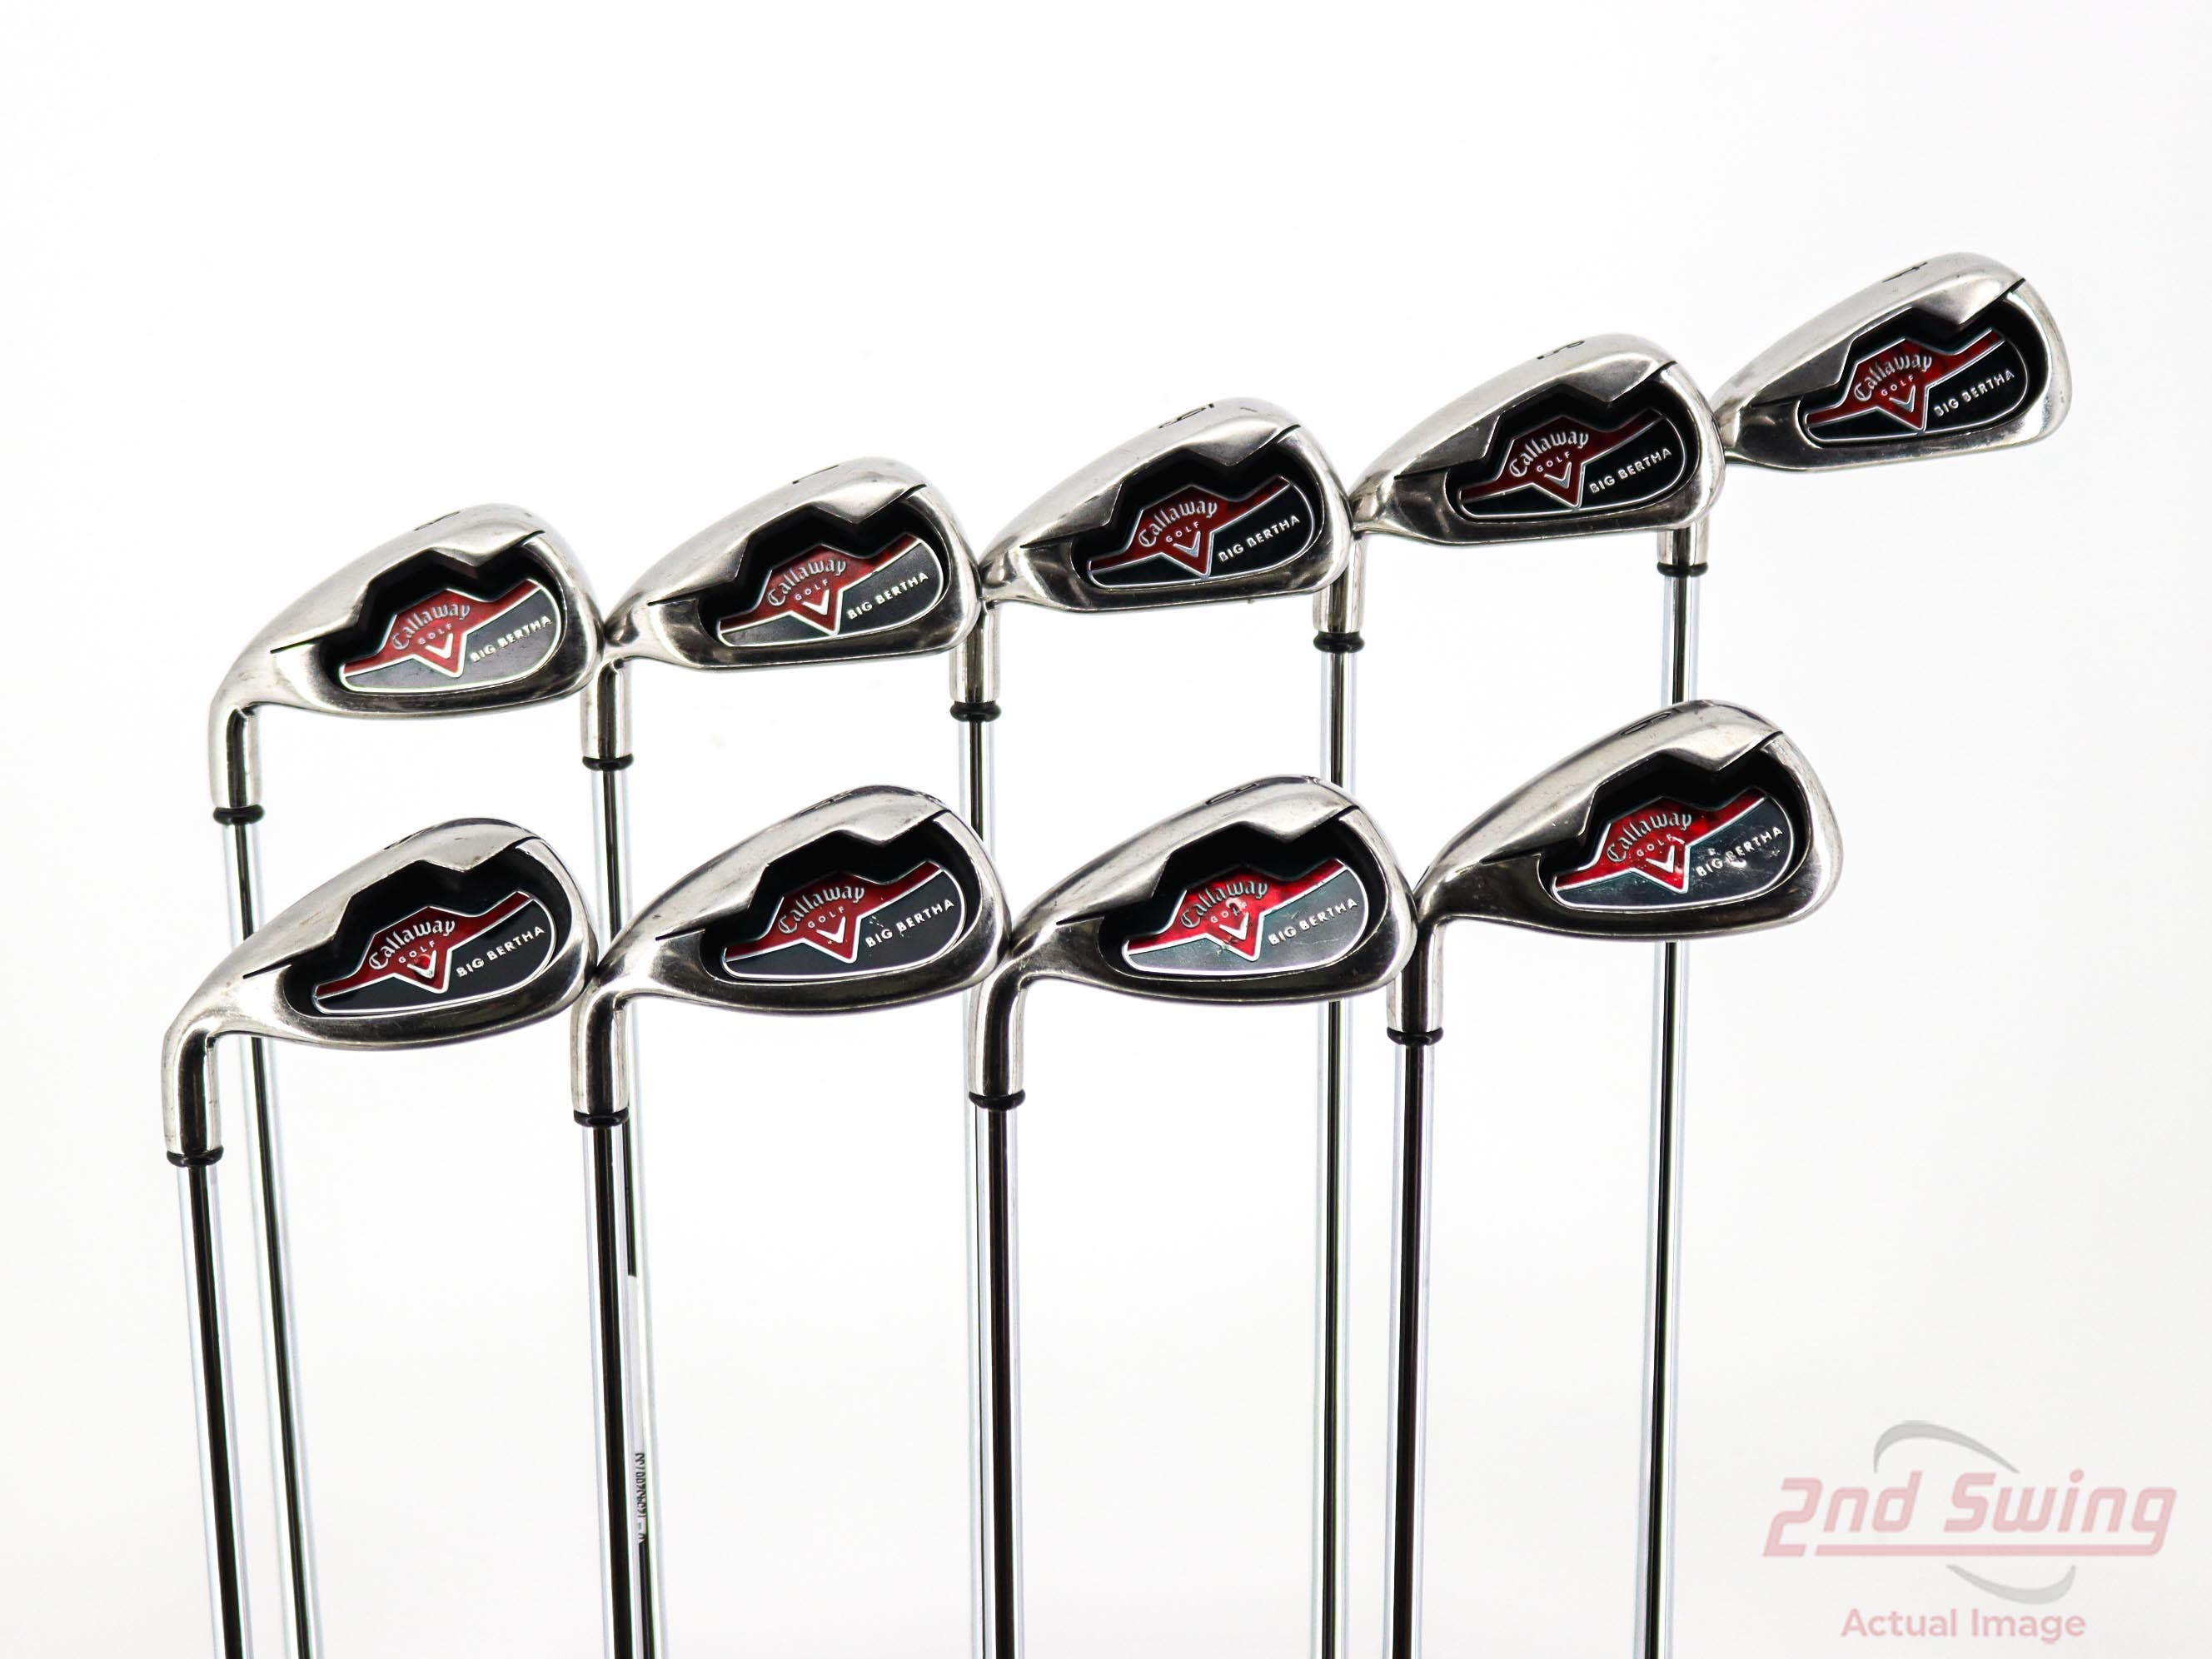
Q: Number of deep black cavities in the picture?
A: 9